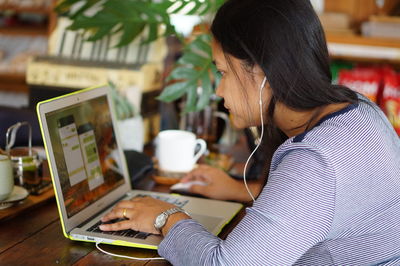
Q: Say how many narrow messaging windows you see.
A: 2